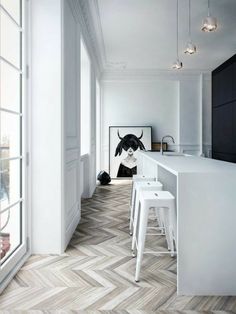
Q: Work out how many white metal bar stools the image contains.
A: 3